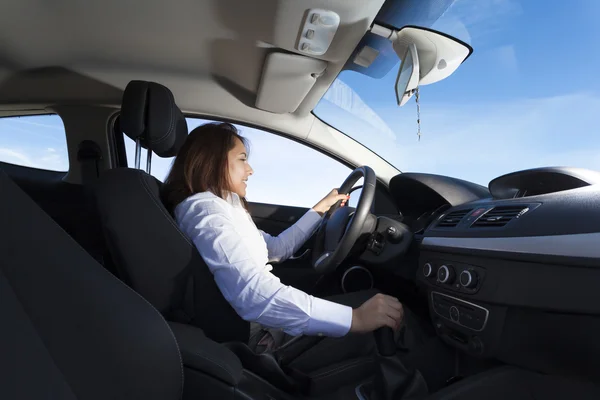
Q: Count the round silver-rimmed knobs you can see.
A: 3